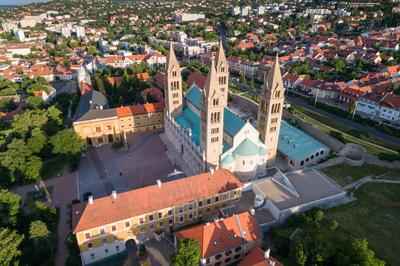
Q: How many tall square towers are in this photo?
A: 4